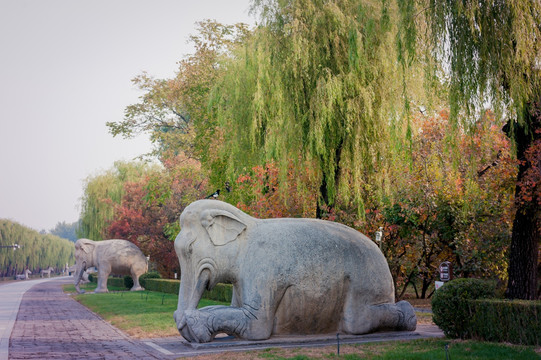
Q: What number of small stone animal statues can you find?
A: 2